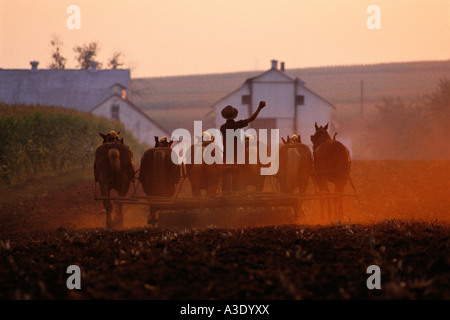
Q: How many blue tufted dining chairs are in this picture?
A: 0